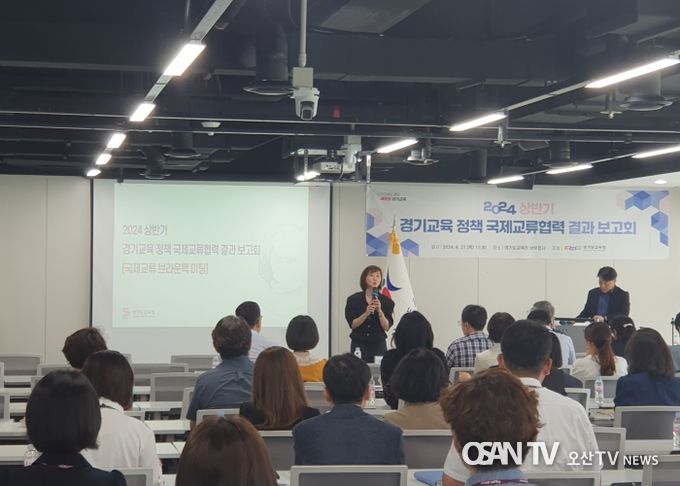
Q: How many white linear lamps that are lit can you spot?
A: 12